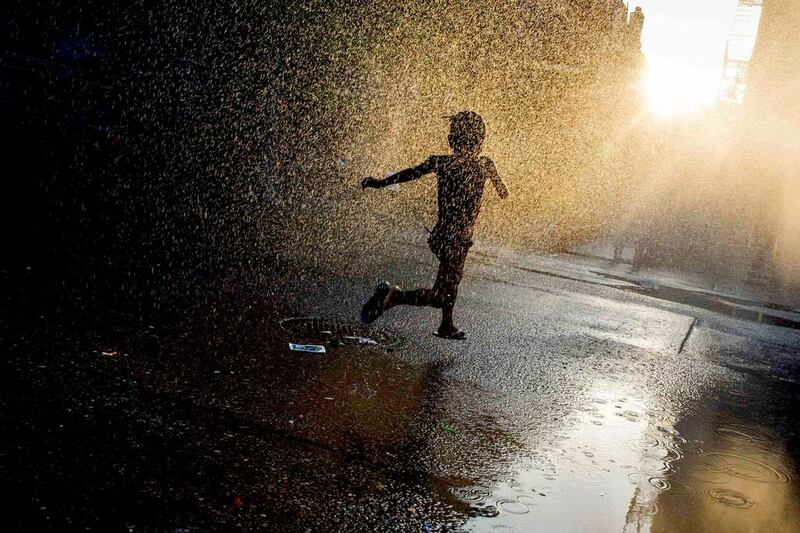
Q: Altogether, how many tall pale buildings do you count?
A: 1